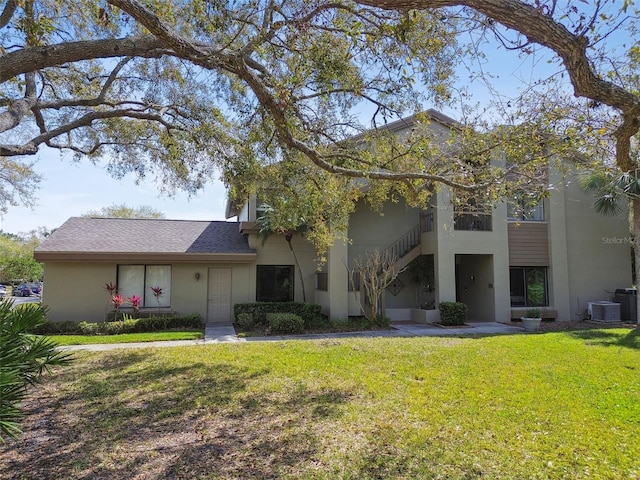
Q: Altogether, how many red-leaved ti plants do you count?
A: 4